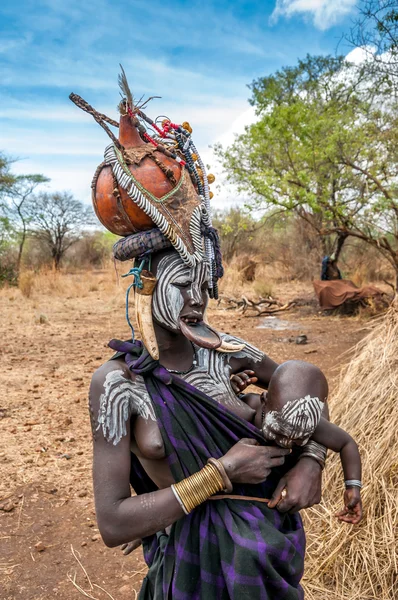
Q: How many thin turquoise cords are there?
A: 1